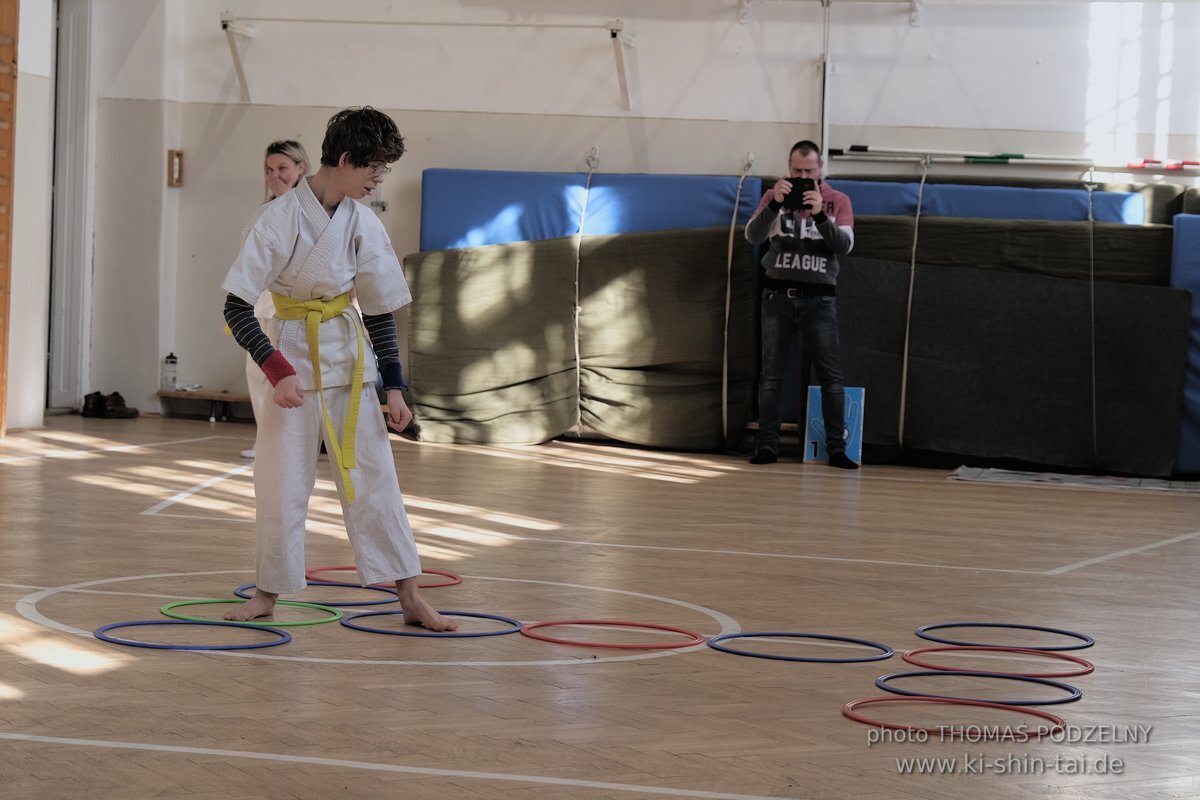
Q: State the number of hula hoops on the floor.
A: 11